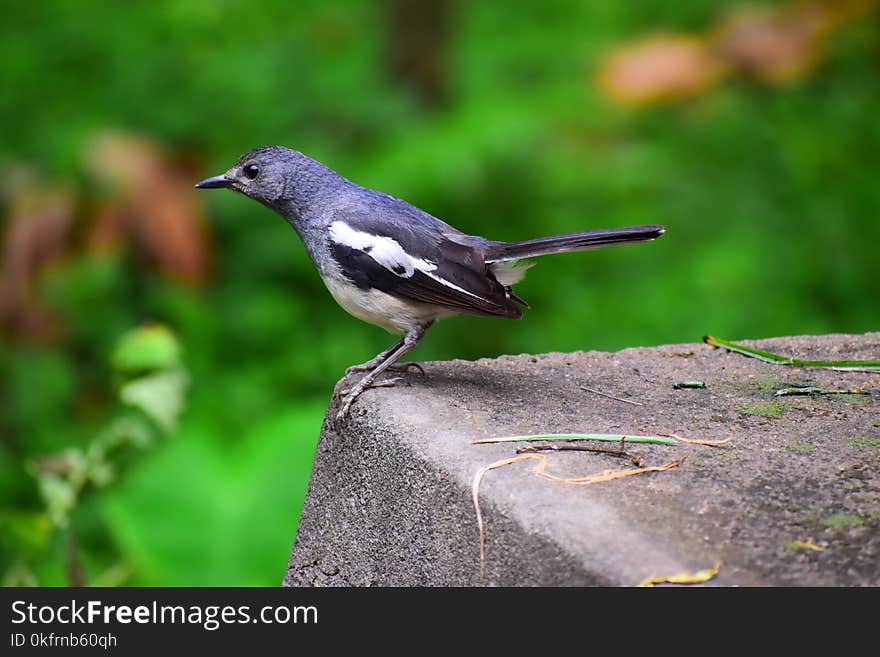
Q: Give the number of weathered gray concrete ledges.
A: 1